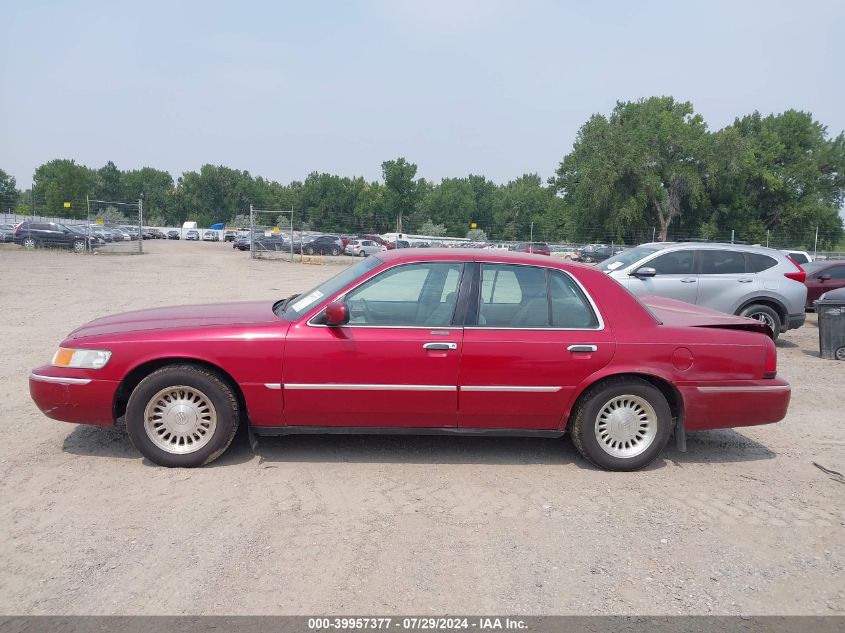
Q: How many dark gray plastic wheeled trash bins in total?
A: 1